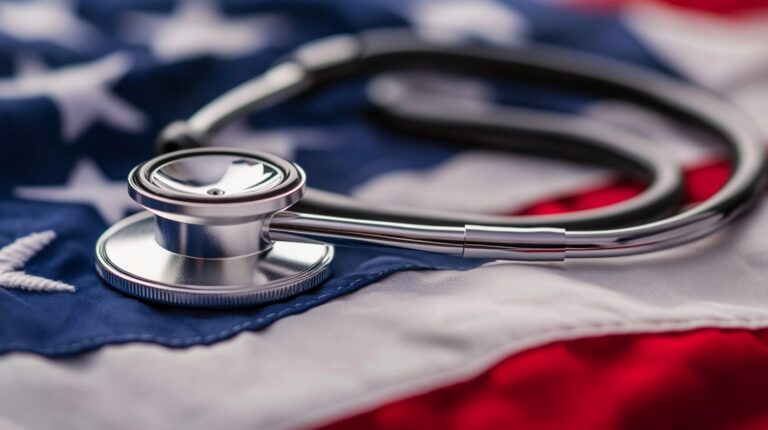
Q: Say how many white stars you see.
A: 7